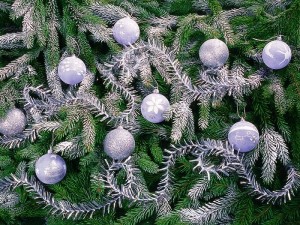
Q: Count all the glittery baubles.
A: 3